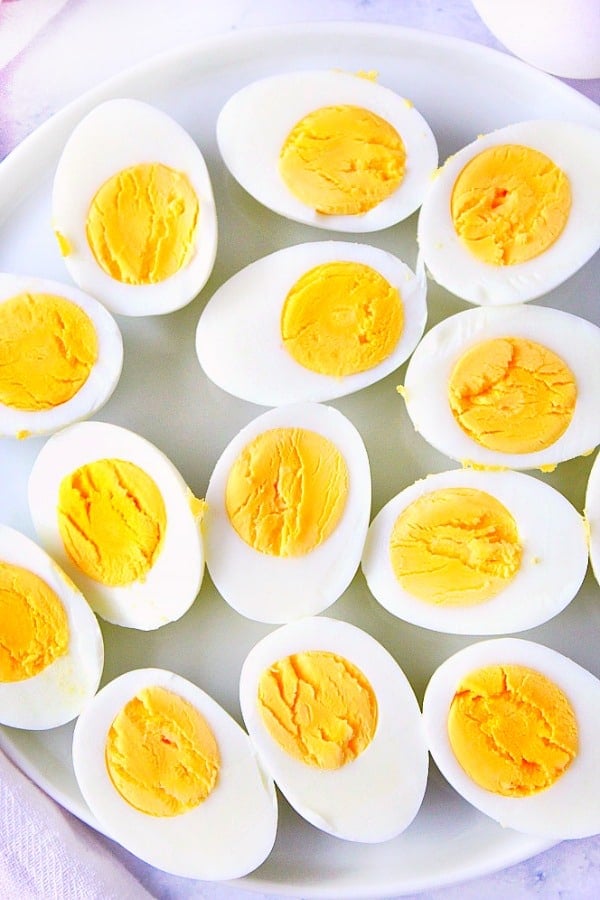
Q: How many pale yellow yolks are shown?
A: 13